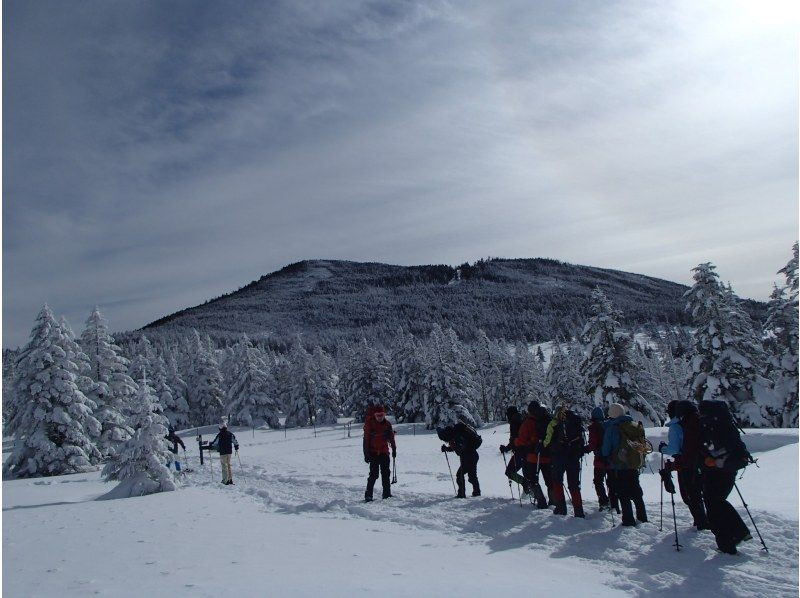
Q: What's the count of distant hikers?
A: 2